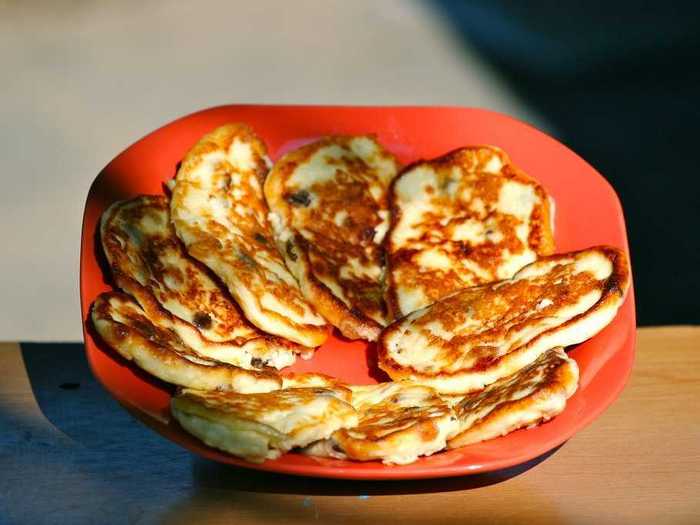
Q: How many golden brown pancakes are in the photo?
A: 9